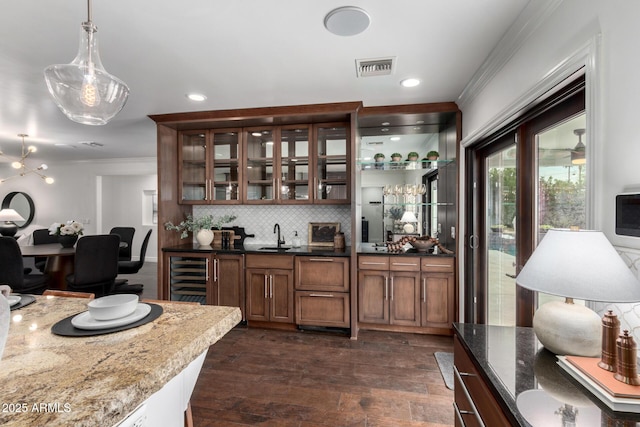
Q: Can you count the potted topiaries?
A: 4